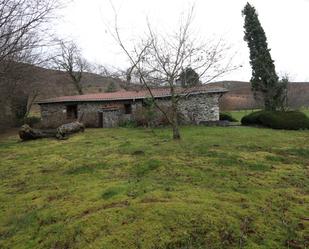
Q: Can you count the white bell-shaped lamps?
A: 0